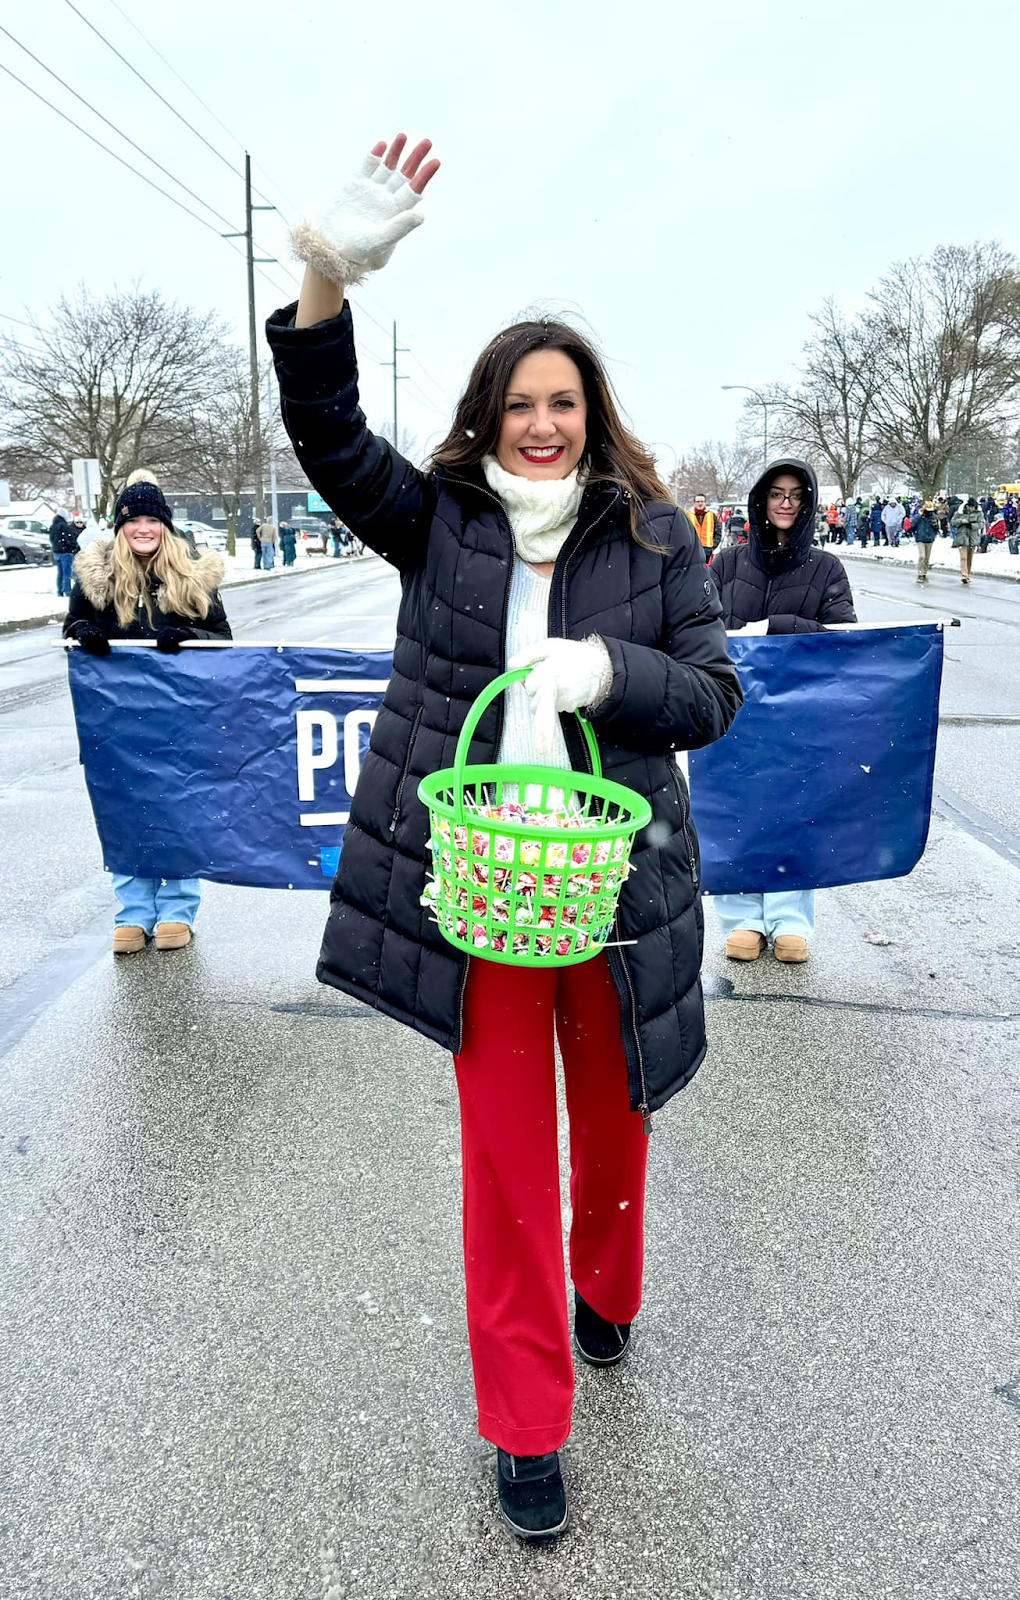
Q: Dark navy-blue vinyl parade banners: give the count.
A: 1